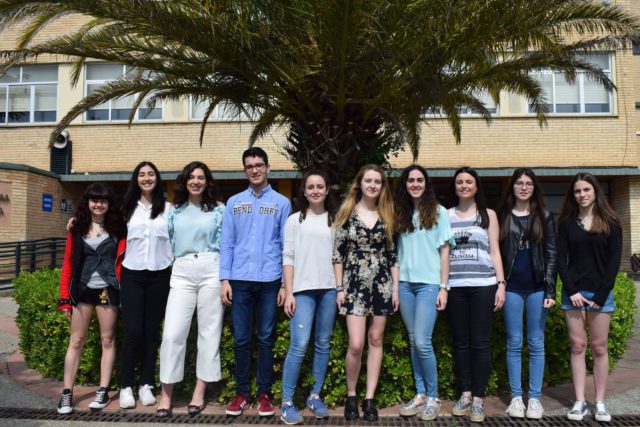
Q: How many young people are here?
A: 10